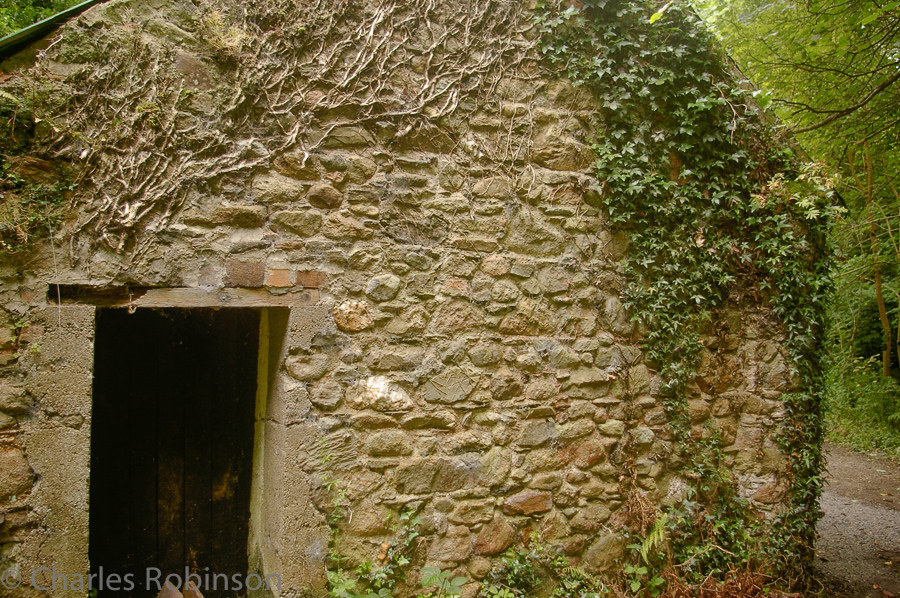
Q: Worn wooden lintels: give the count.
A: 1